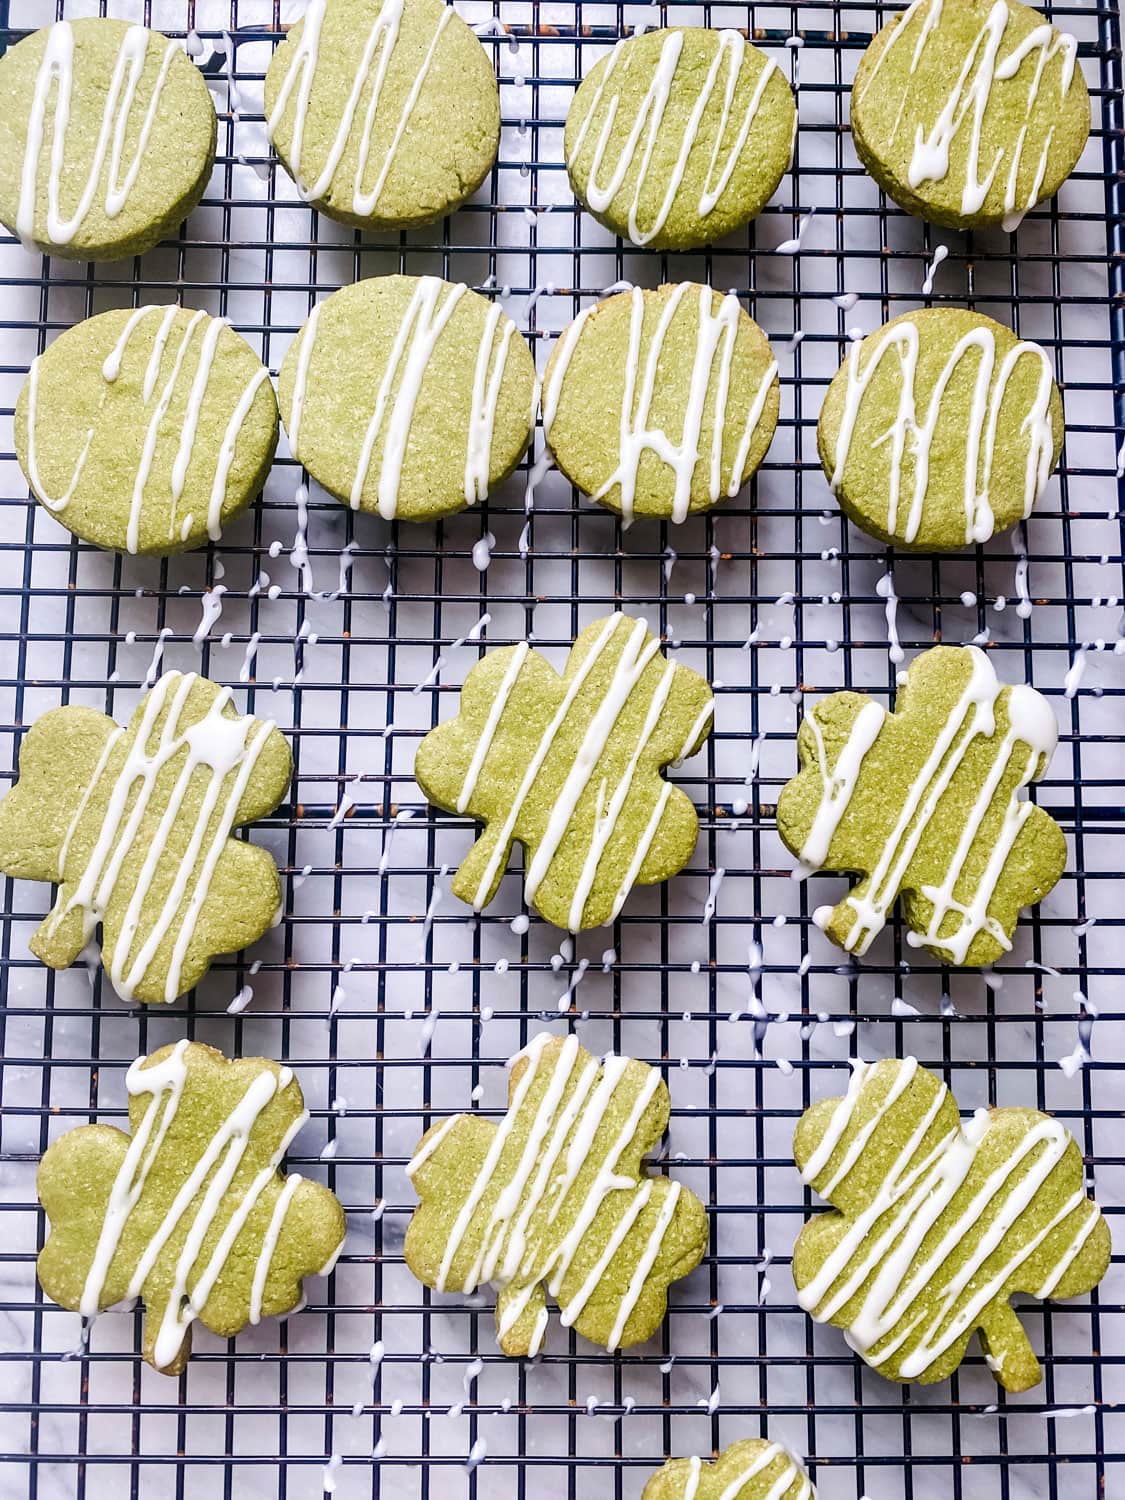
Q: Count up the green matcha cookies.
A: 15